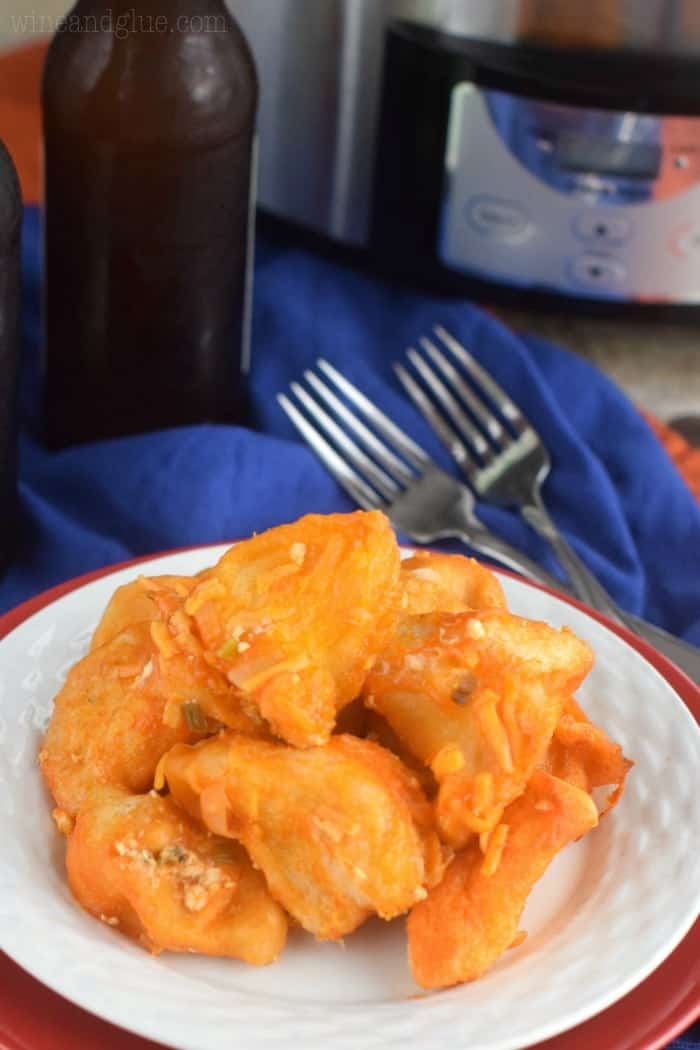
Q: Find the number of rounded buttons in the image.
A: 4